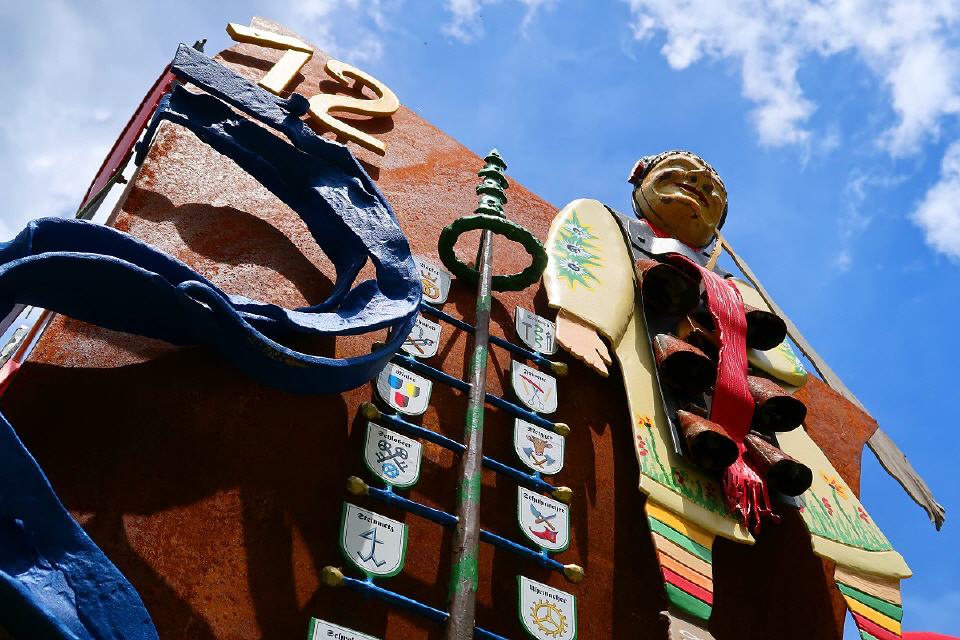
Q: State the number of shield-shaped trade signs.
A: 11